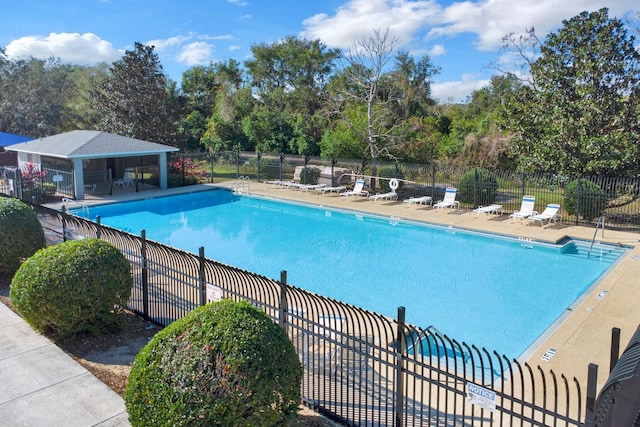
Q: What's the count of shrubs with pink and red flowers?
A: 2